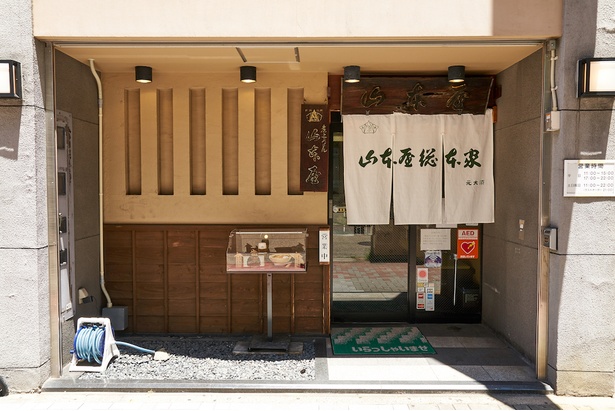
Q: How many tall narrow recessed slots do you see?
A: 6